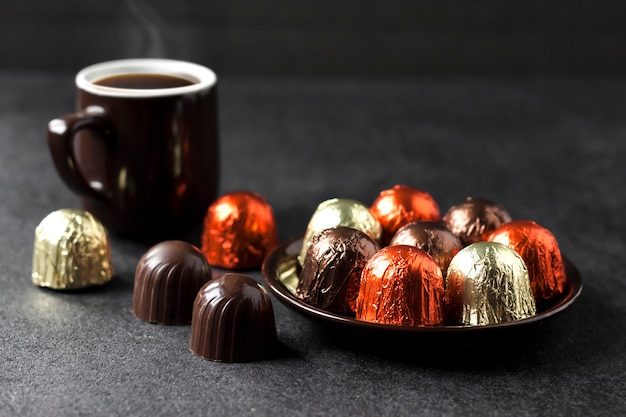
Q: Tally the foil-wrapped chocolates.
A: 10